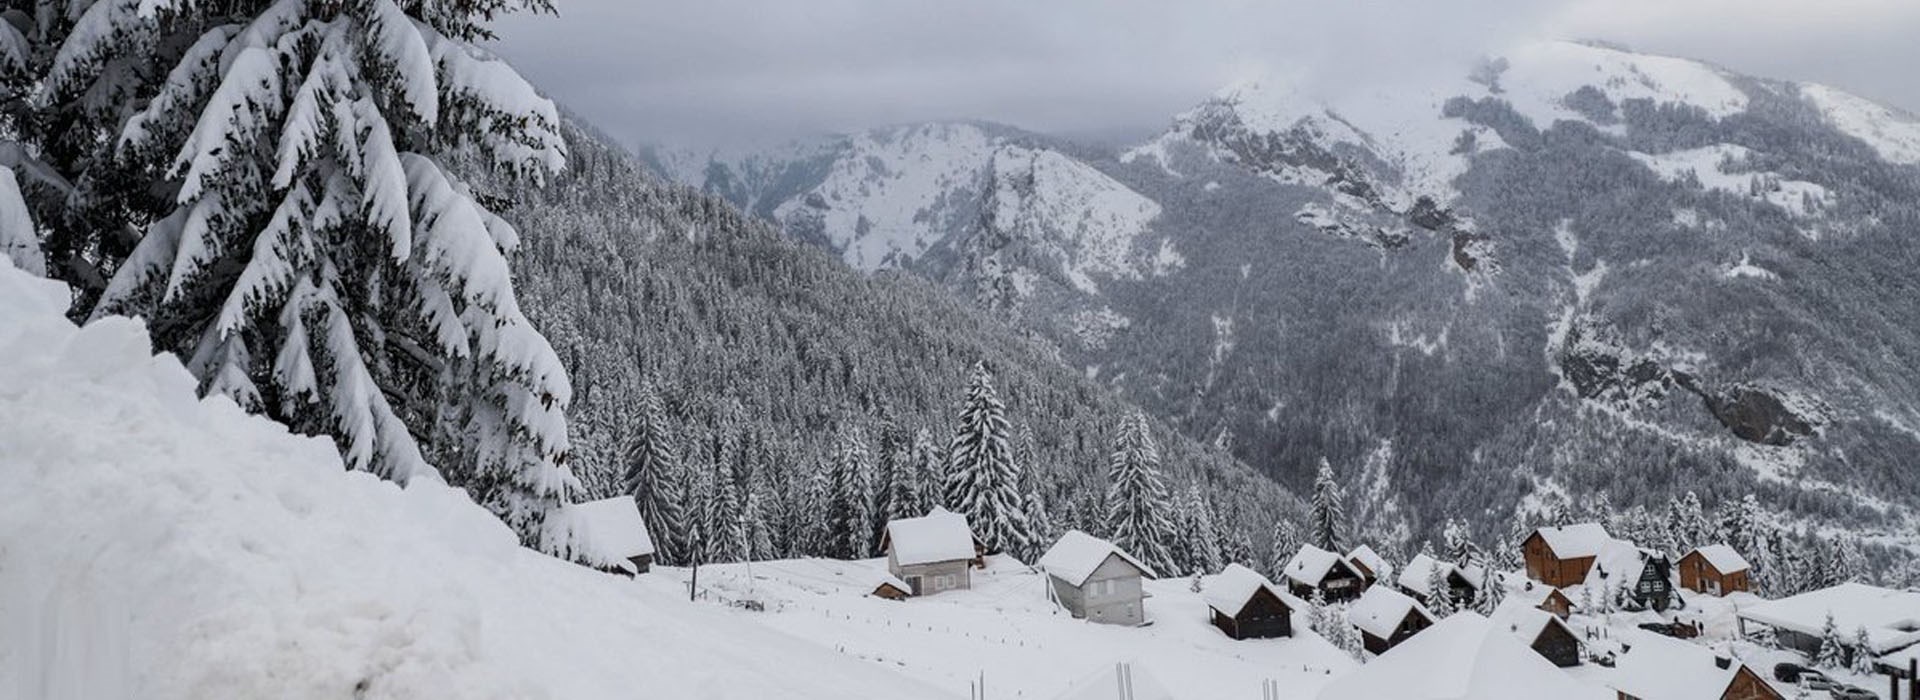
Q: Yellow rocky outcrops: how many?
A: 0